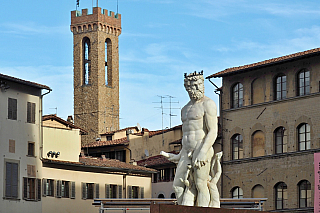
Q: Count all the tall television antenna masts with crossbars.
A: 2